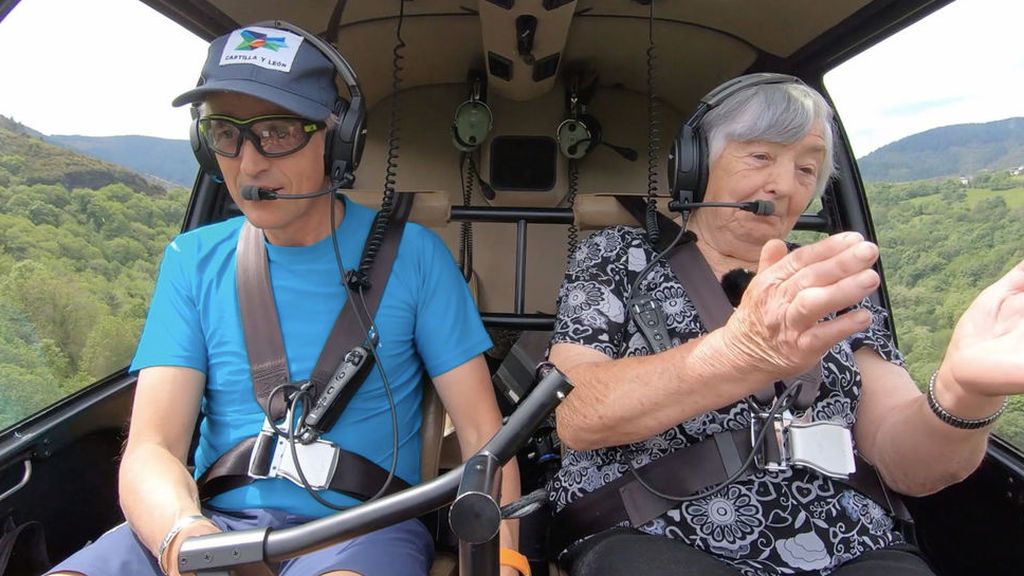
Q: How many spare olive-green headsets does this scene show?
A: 2